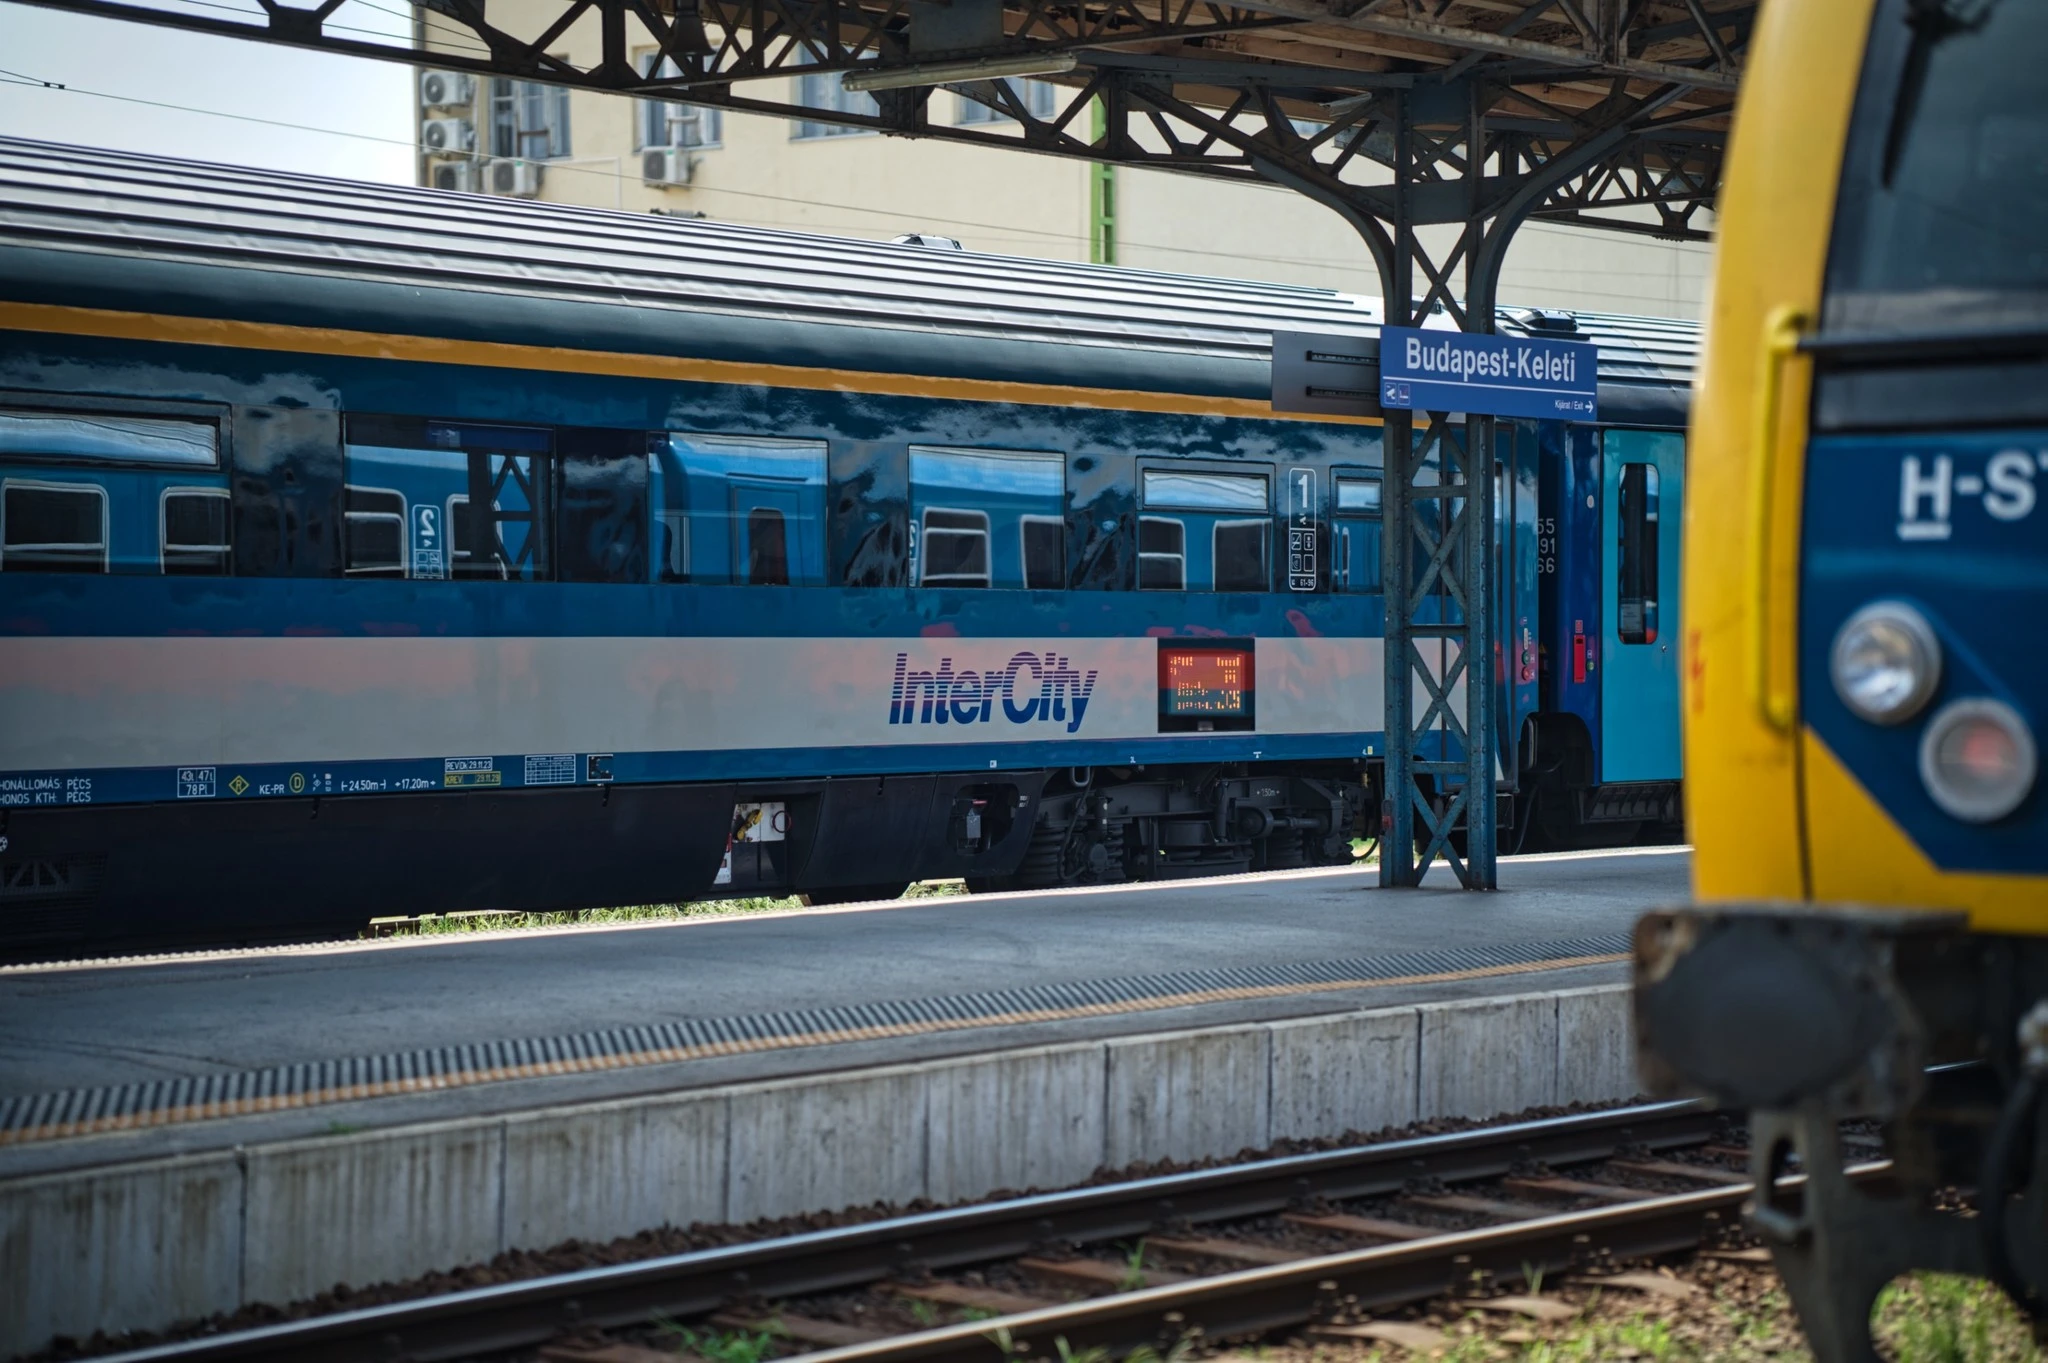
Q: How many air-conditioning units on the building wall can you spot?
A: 5